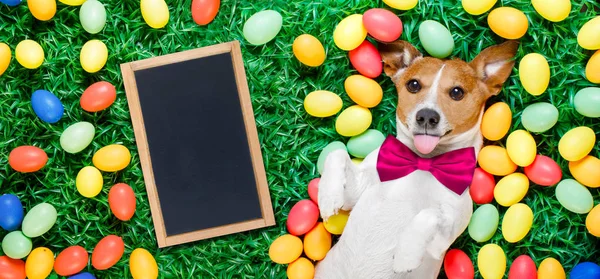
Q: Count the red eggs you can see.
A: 15